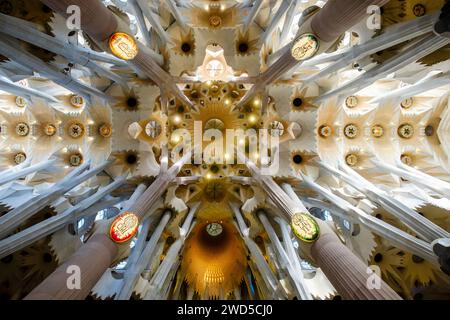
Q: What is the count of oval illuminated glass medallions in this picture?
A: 4